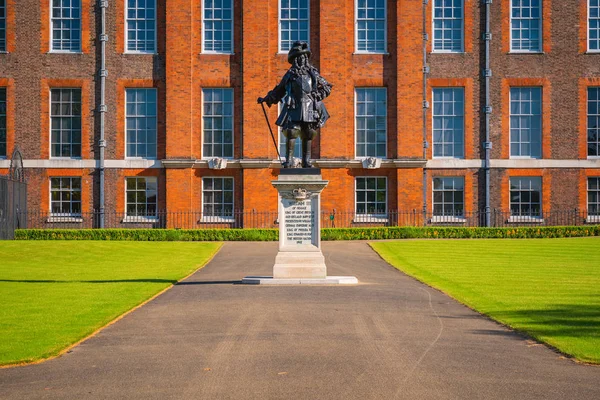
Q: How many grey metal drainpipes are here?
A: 3